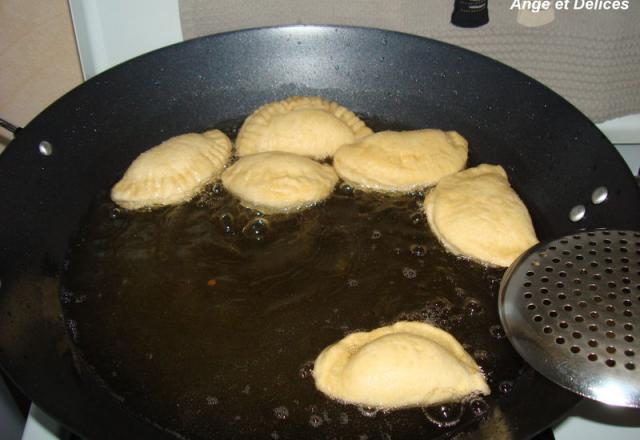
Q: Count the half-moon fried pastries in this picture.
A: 6